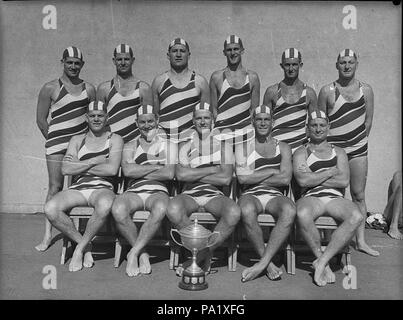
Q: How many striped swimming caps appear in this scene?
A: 11